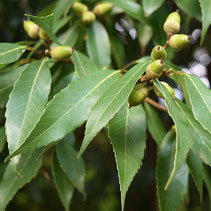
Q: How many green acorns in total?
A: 12